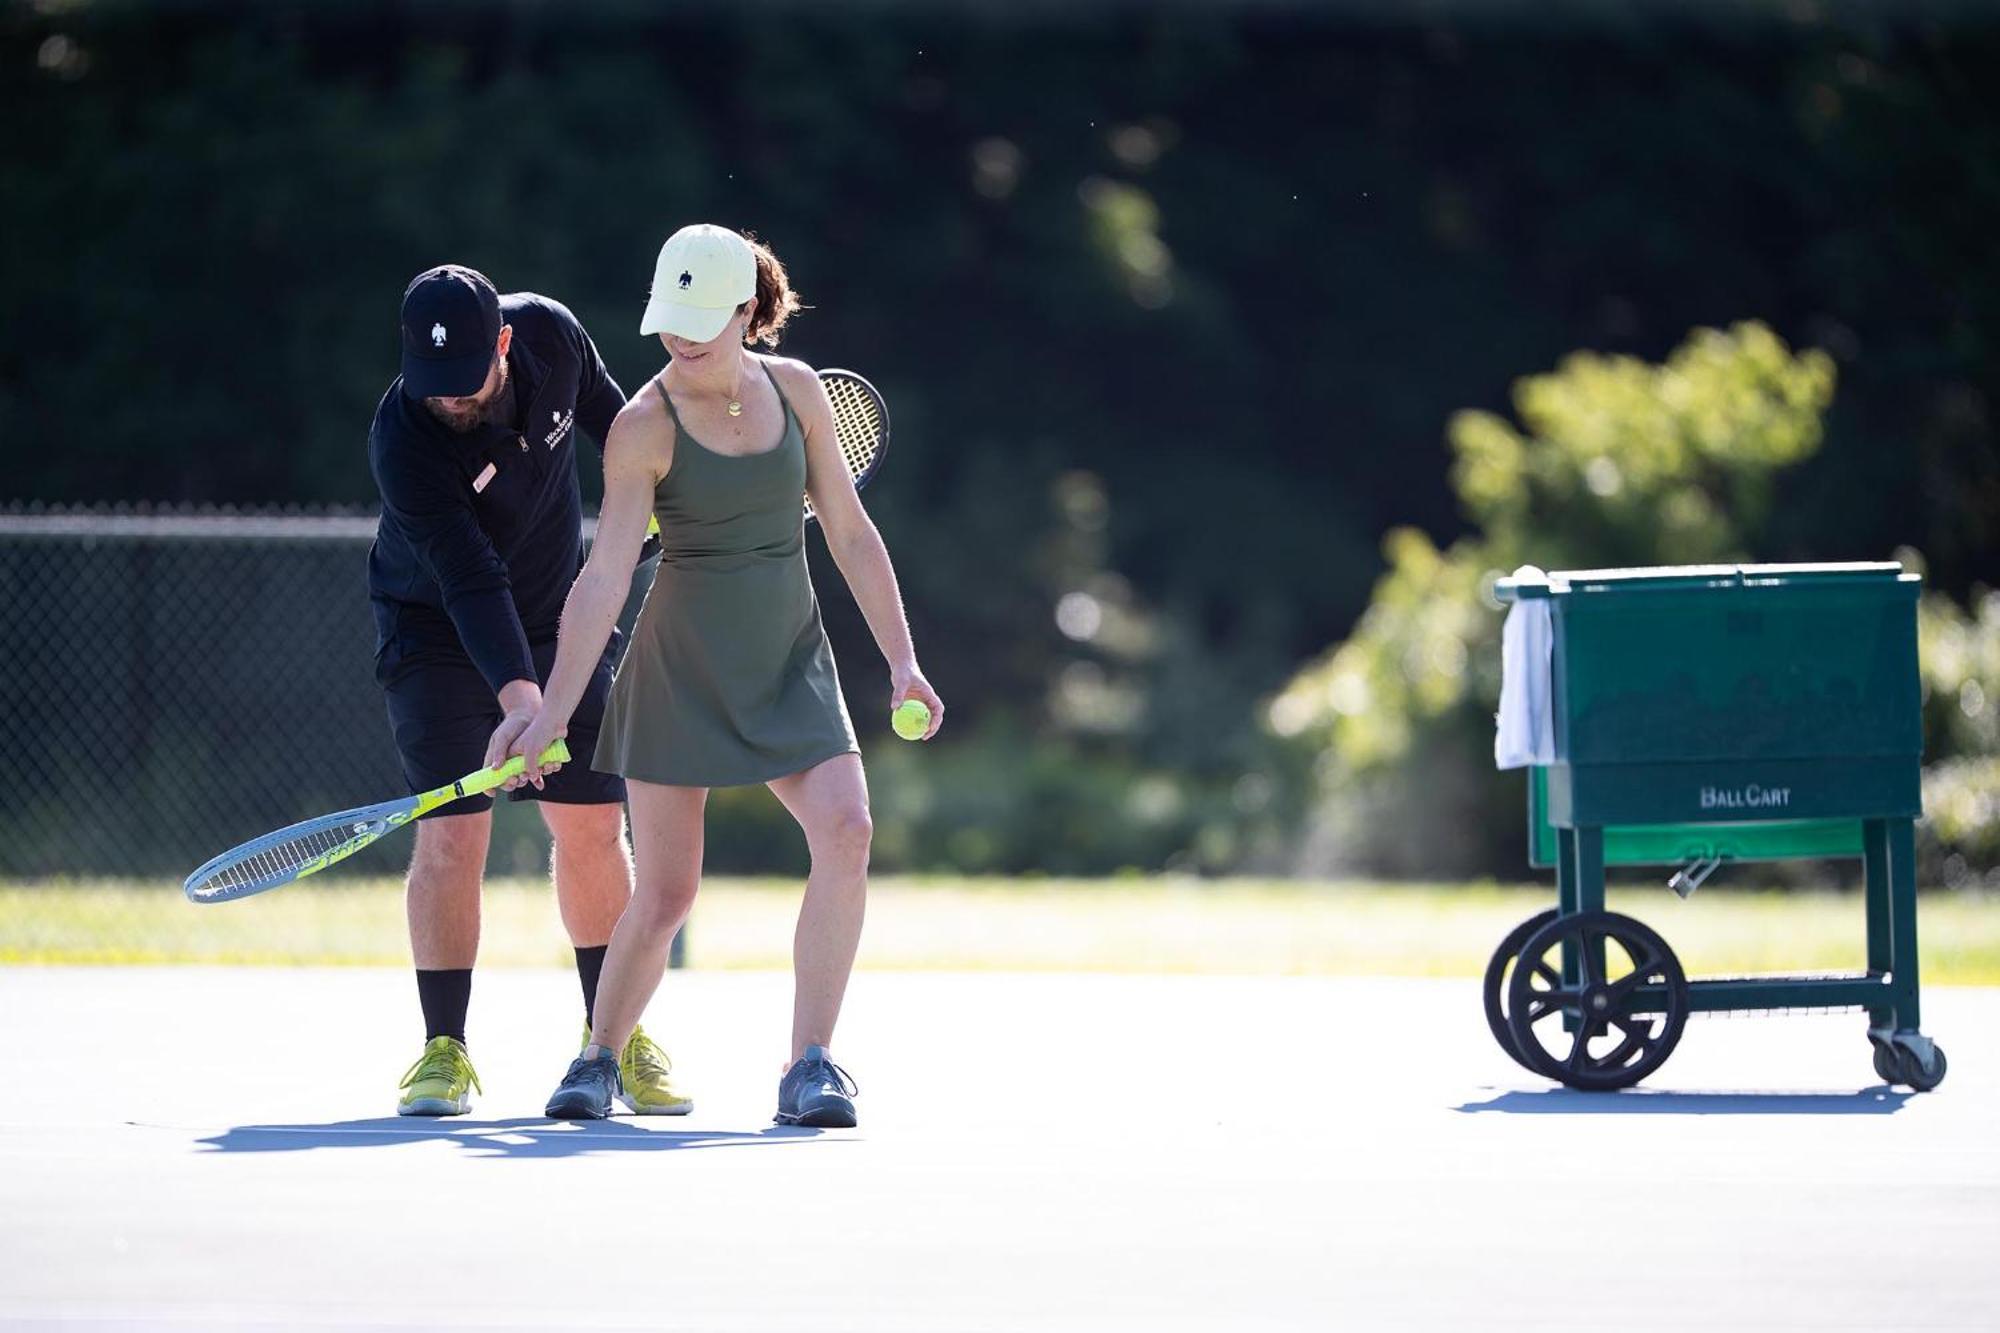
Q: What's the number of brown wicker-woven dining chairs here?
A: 0